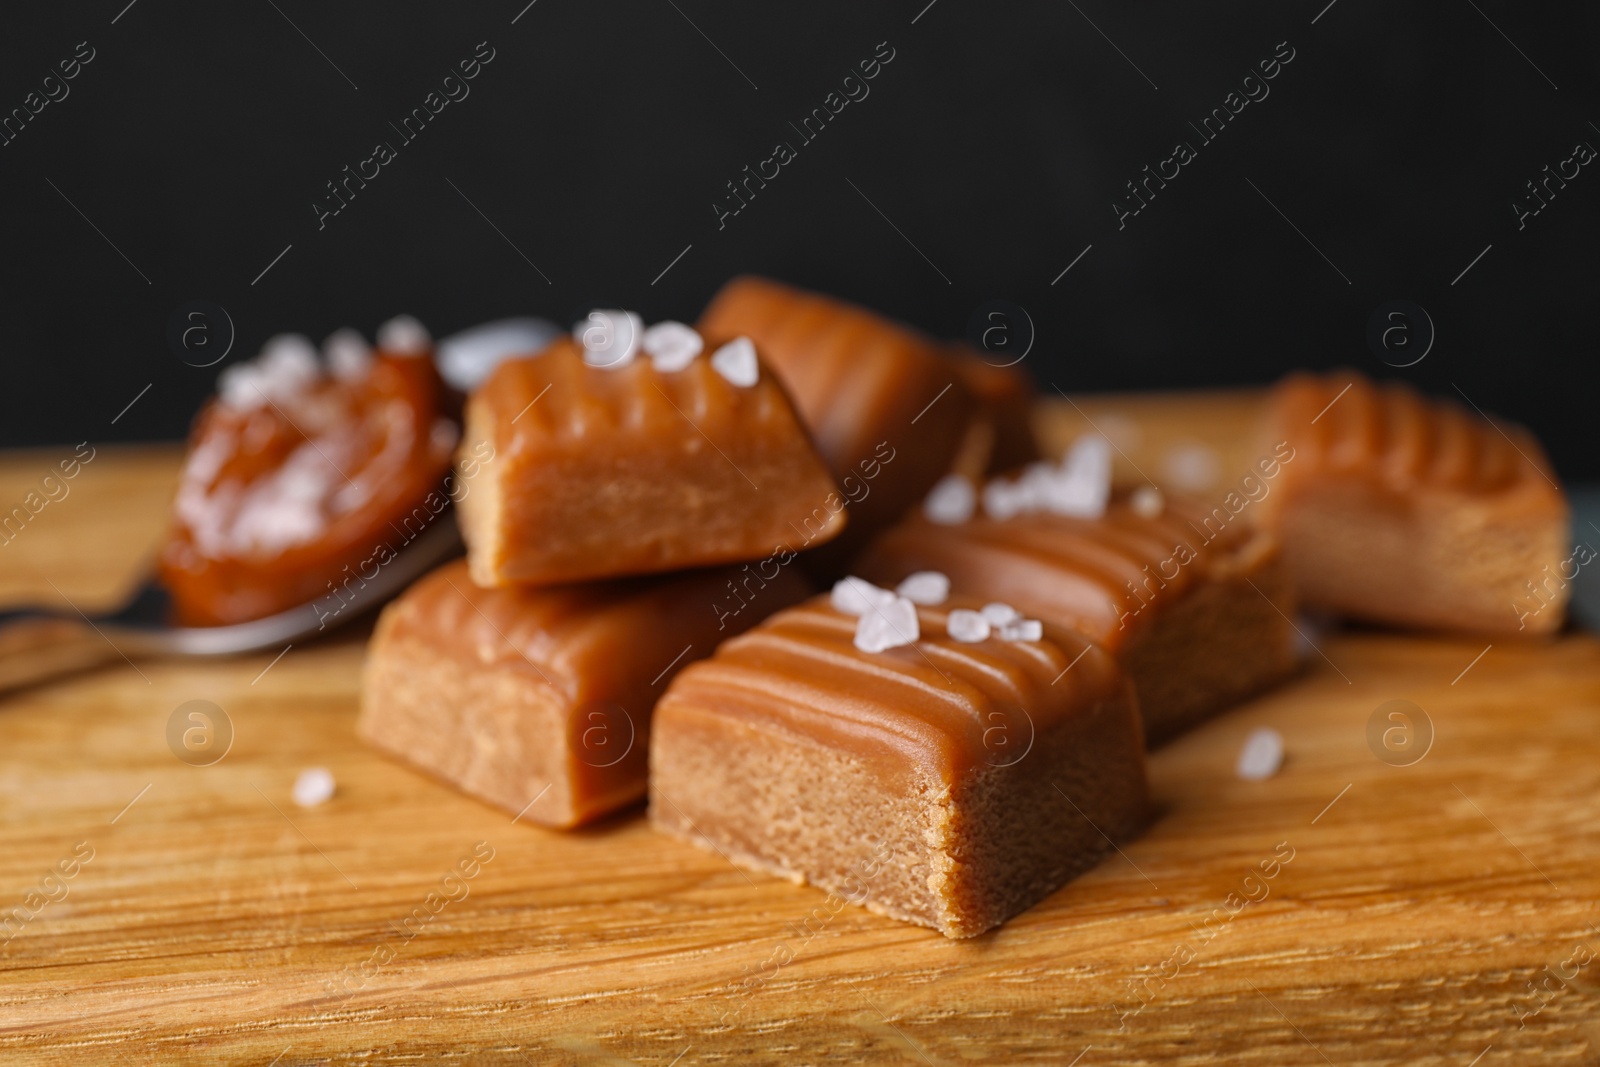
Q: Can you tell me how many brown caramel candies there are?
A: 7